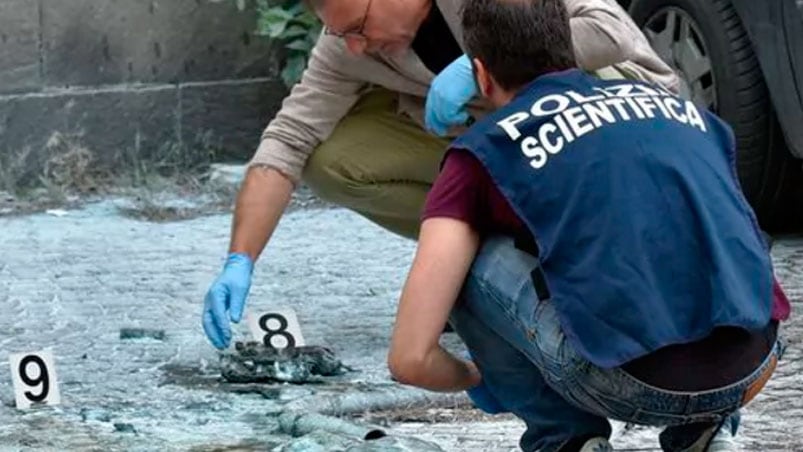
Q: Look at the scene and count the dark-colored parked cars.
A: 1